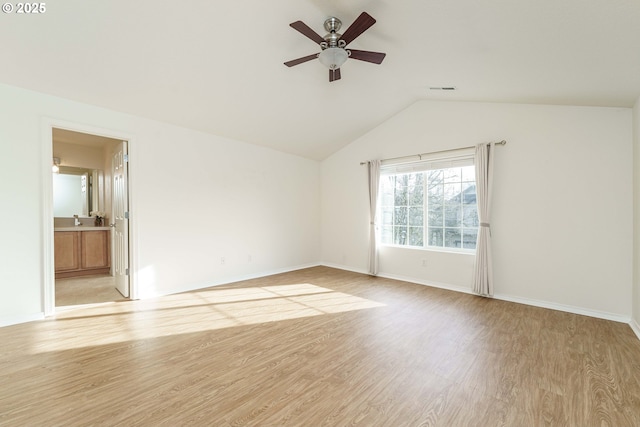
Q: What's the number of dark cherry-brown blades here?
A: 5